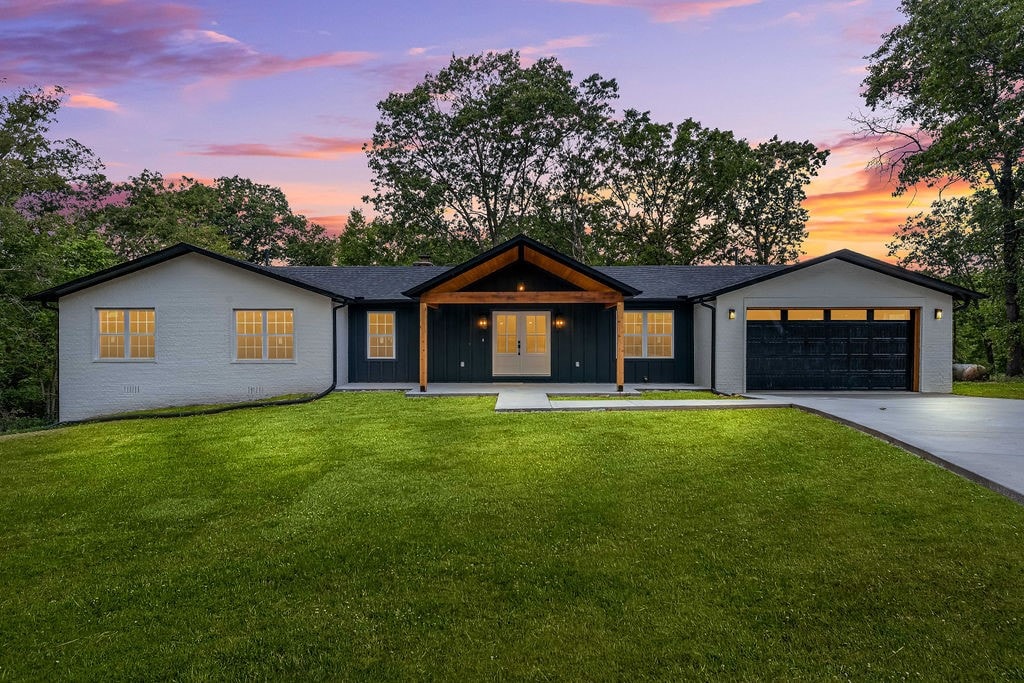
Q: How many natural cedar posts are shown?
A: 2